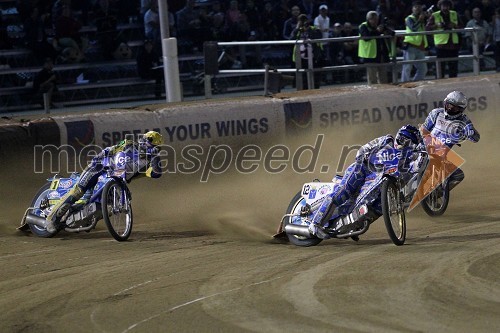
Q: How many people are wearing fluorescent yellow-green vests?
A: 4